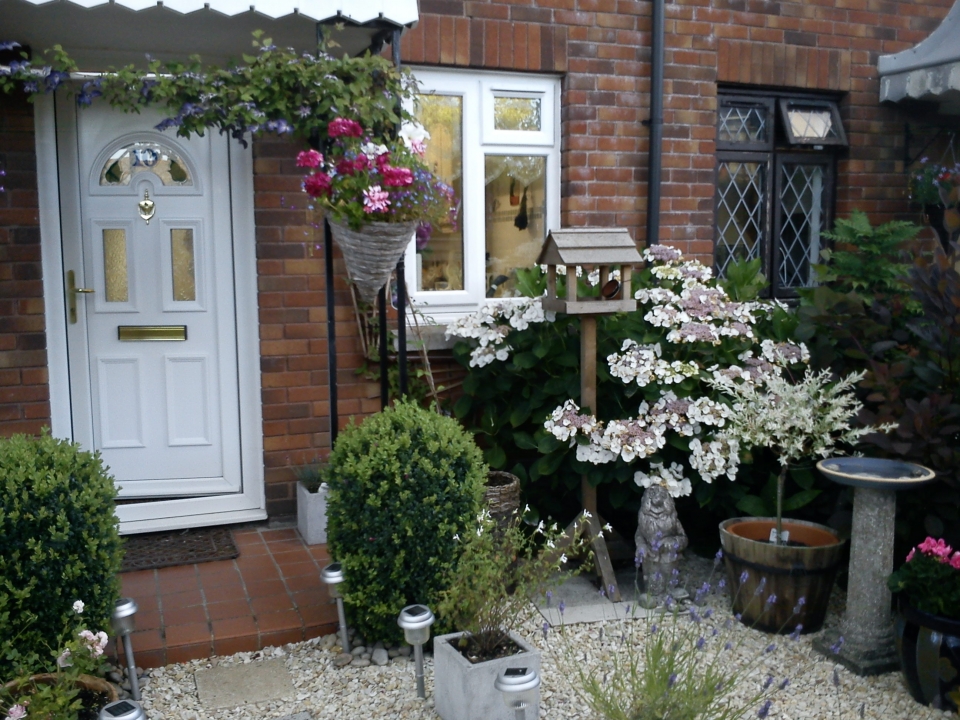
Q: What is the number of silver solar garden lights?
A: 5